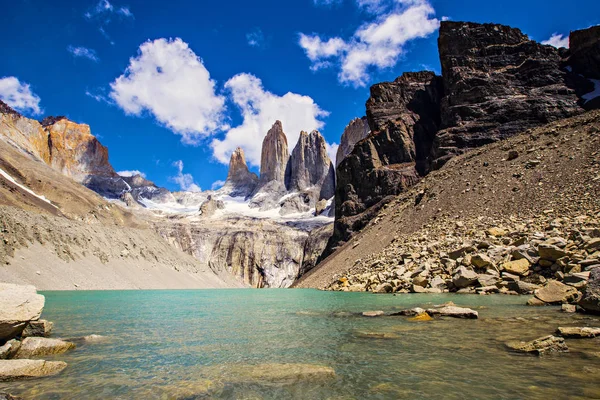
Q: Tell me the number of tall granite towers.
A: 3